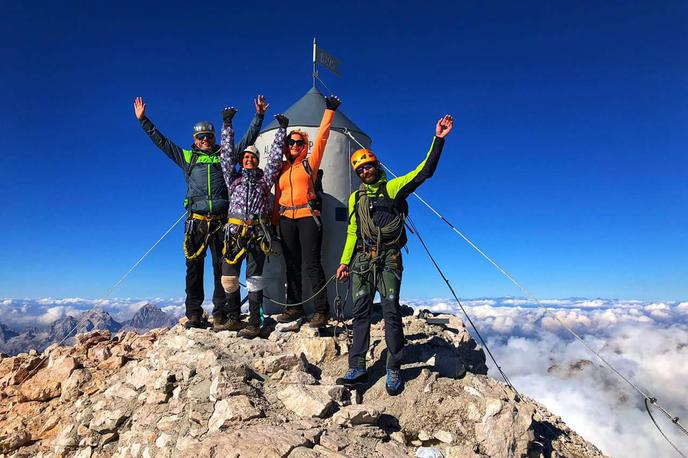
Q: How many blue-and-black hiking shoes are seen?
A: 2